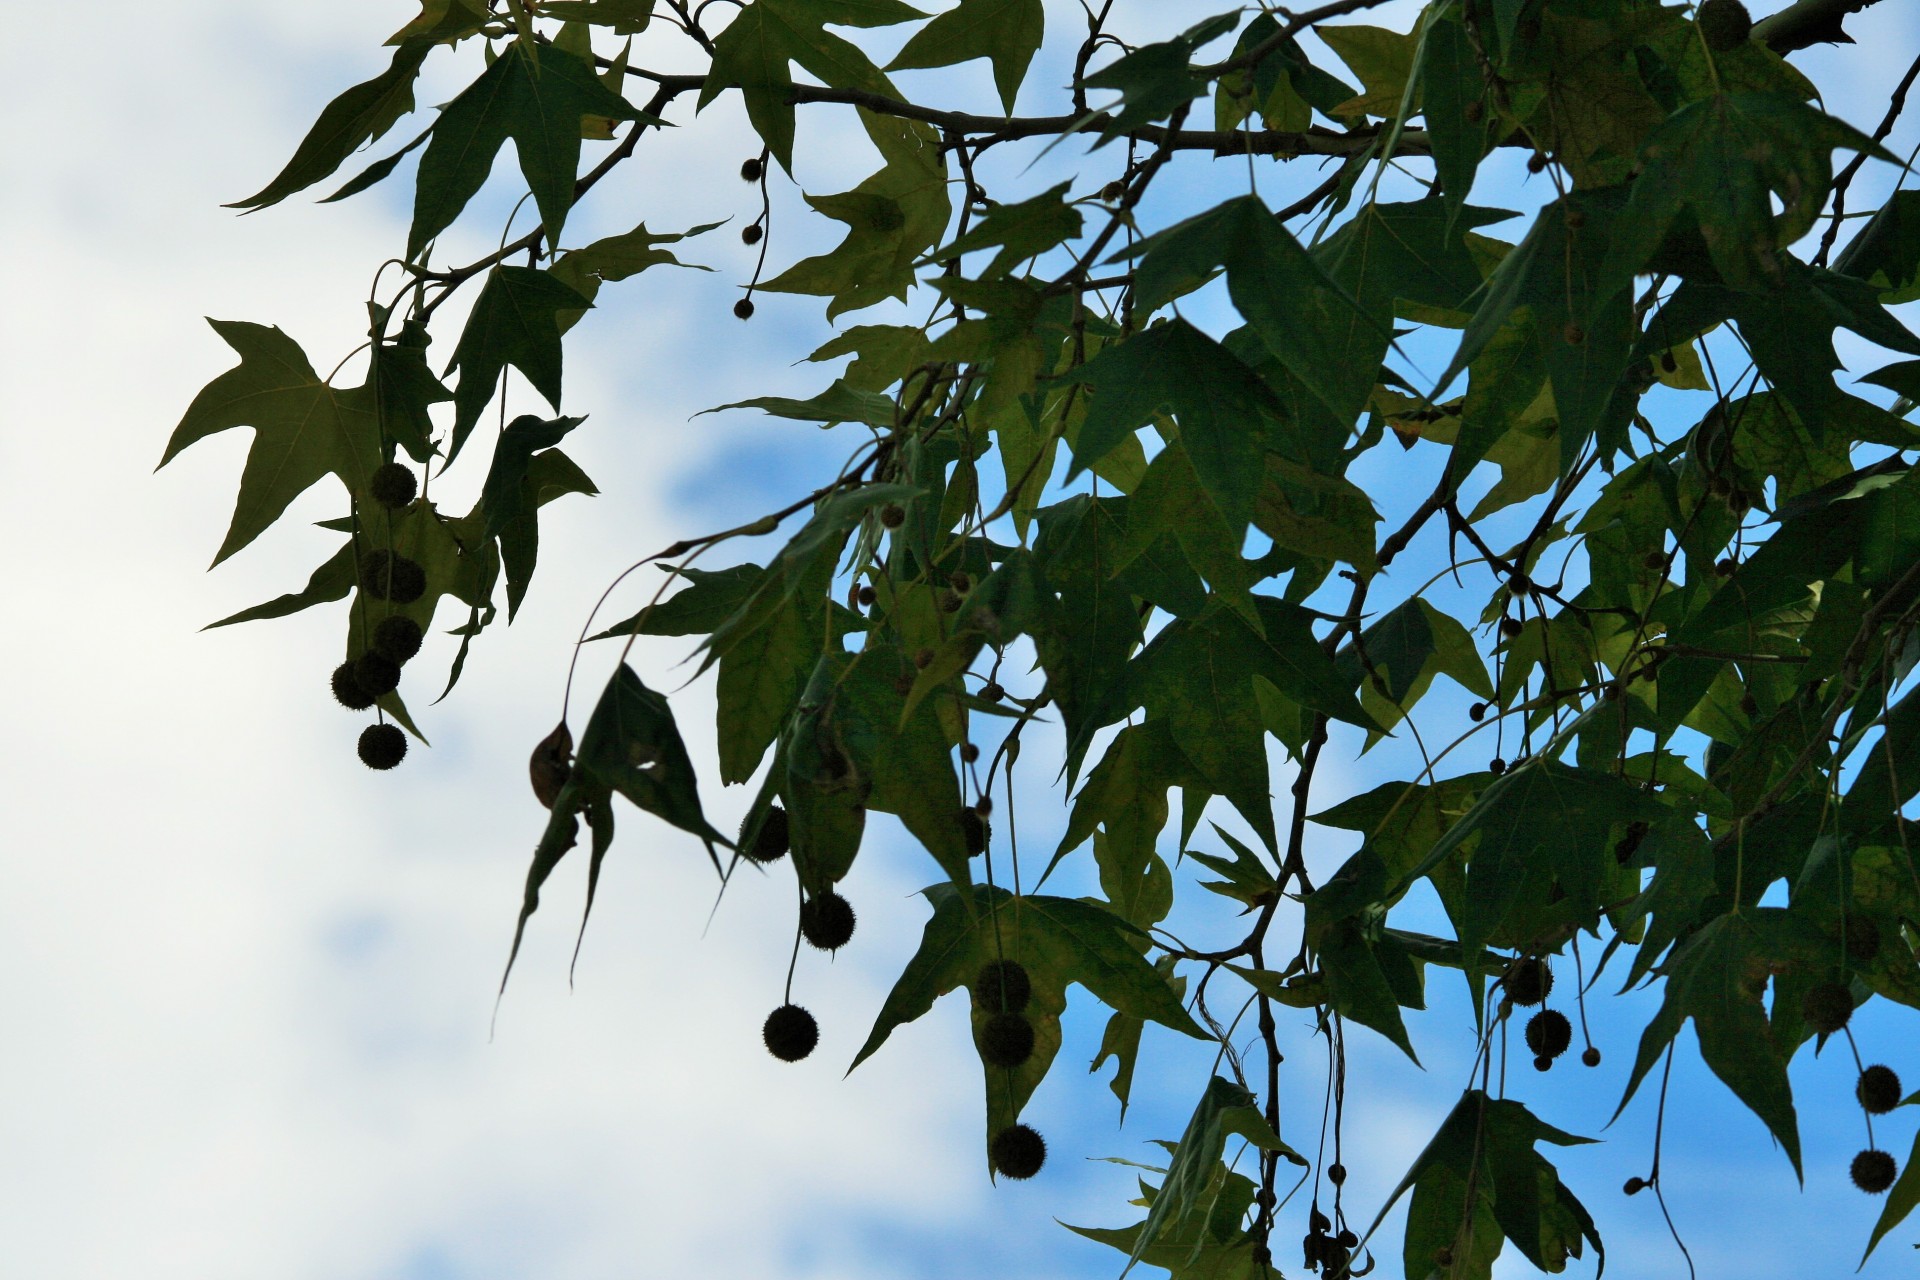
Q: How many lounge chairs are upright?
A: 0